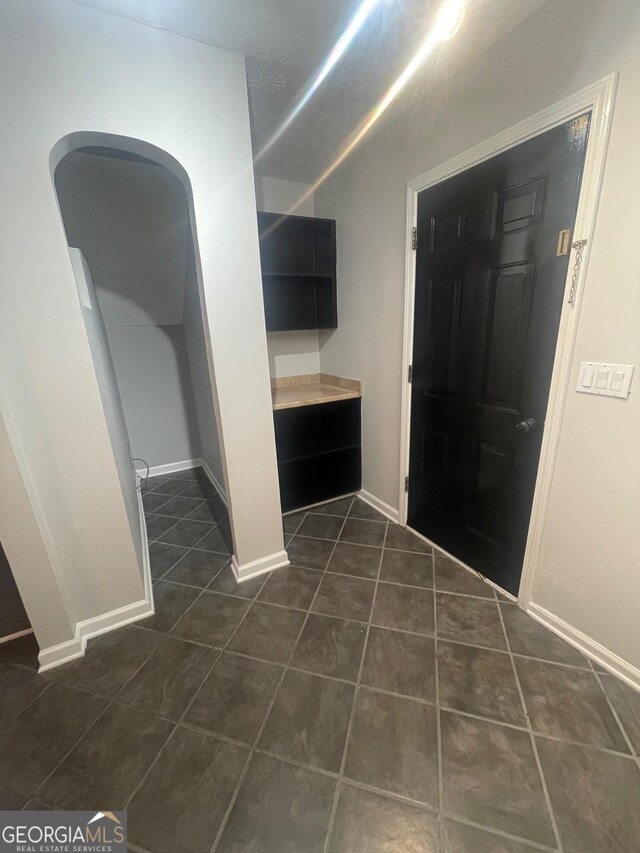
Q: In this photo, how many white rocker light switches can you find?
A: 3